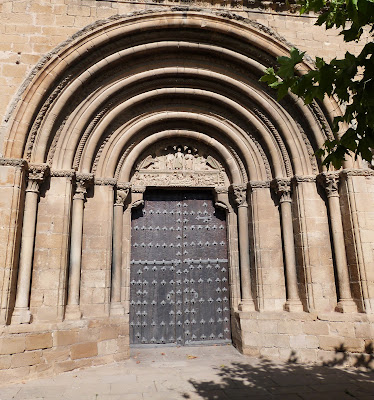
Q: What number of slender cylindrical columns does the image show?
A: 6